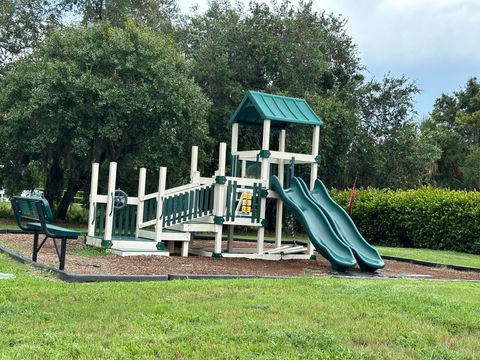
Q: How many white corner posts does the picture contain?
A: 10